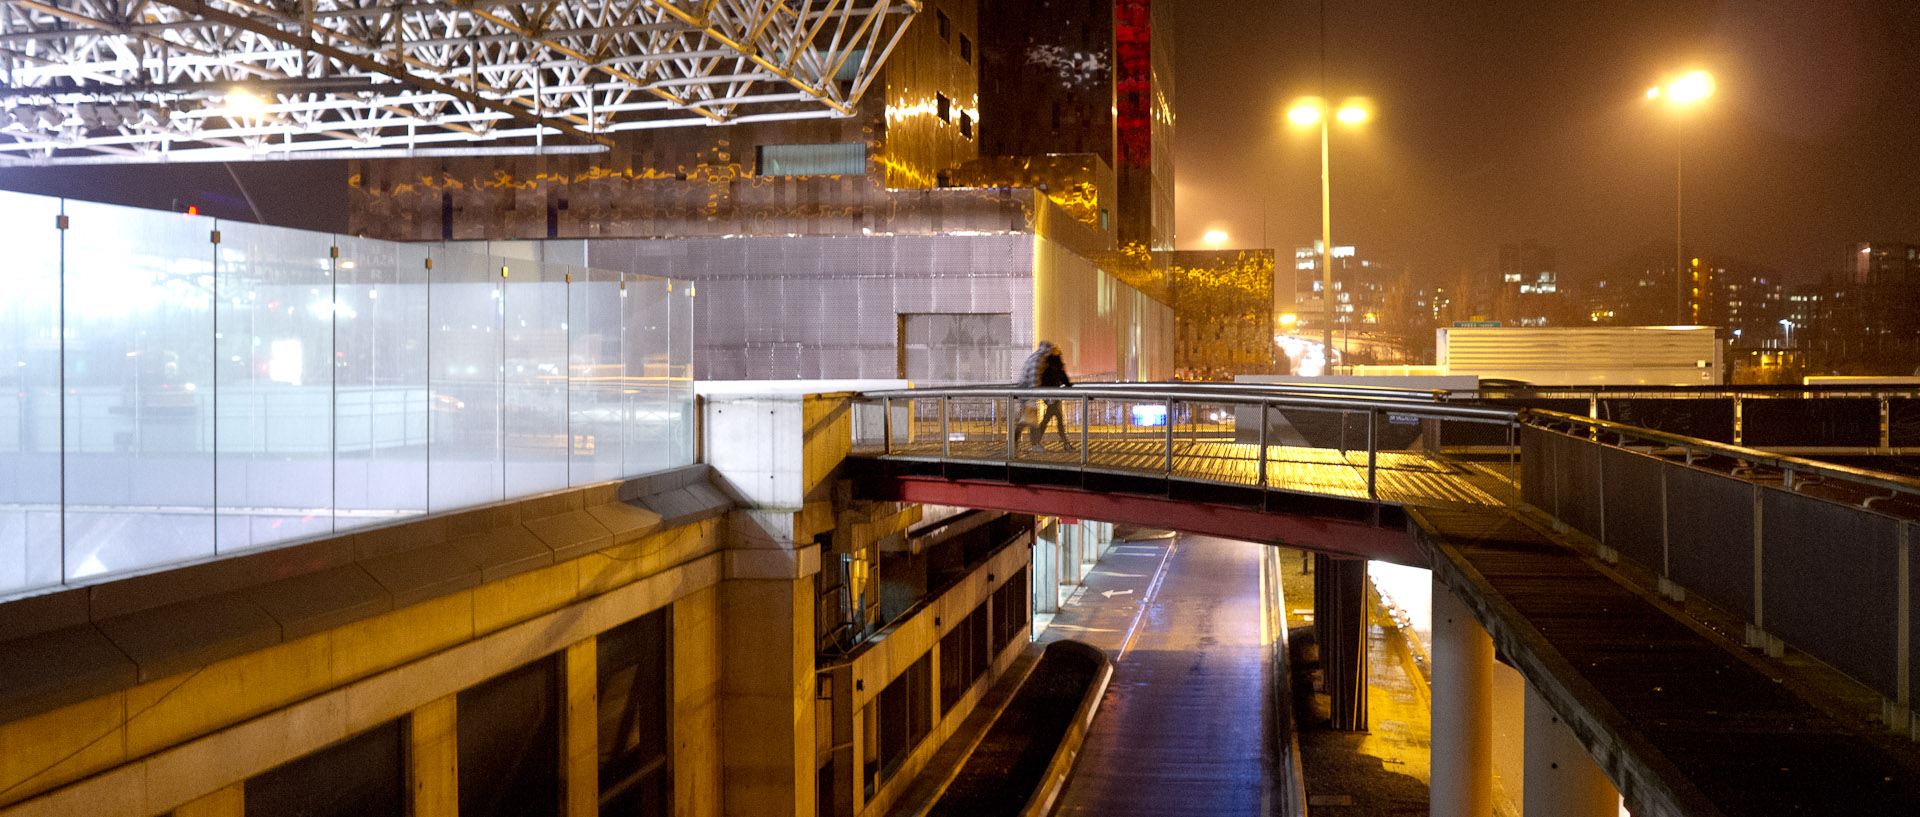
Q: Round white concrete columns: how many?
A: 2